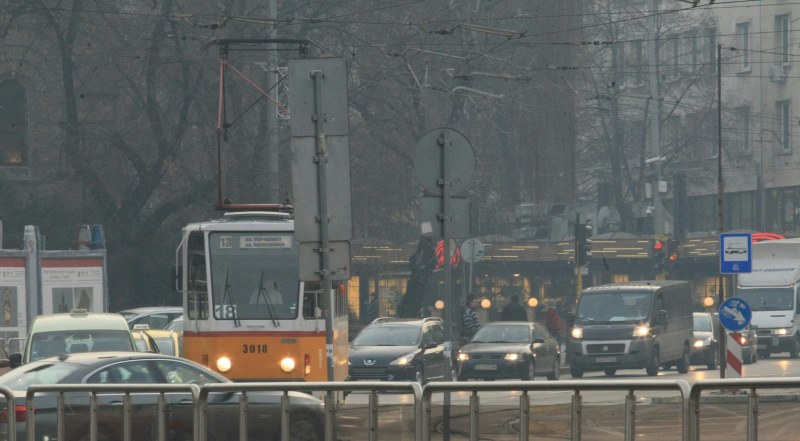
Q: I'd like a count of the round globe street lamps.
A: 4